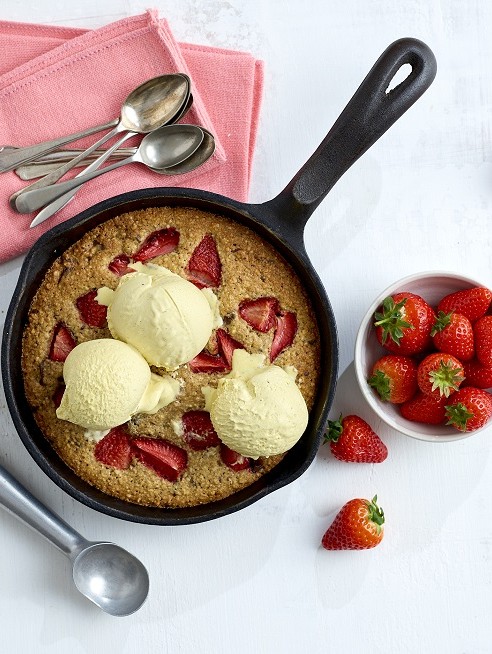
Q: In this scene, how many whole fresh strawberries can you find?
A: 11